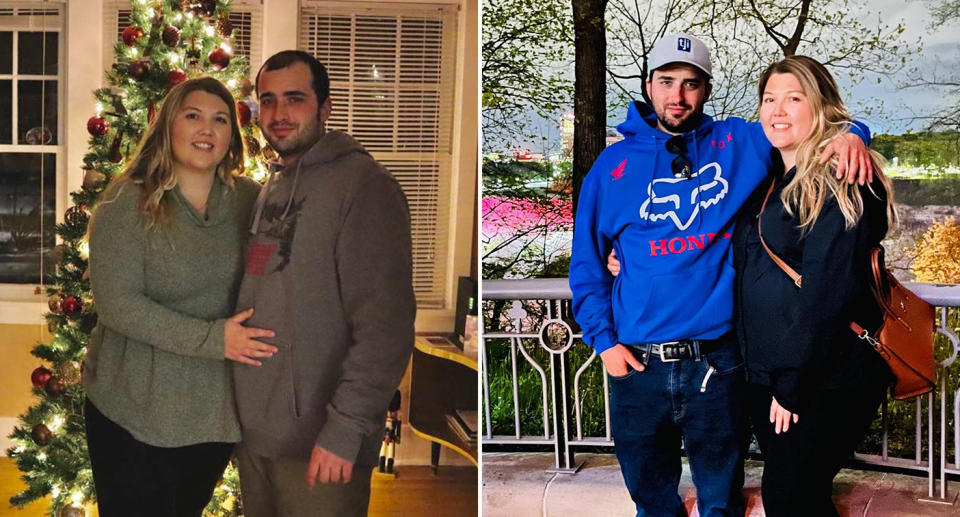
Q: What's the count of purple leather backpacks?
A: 0